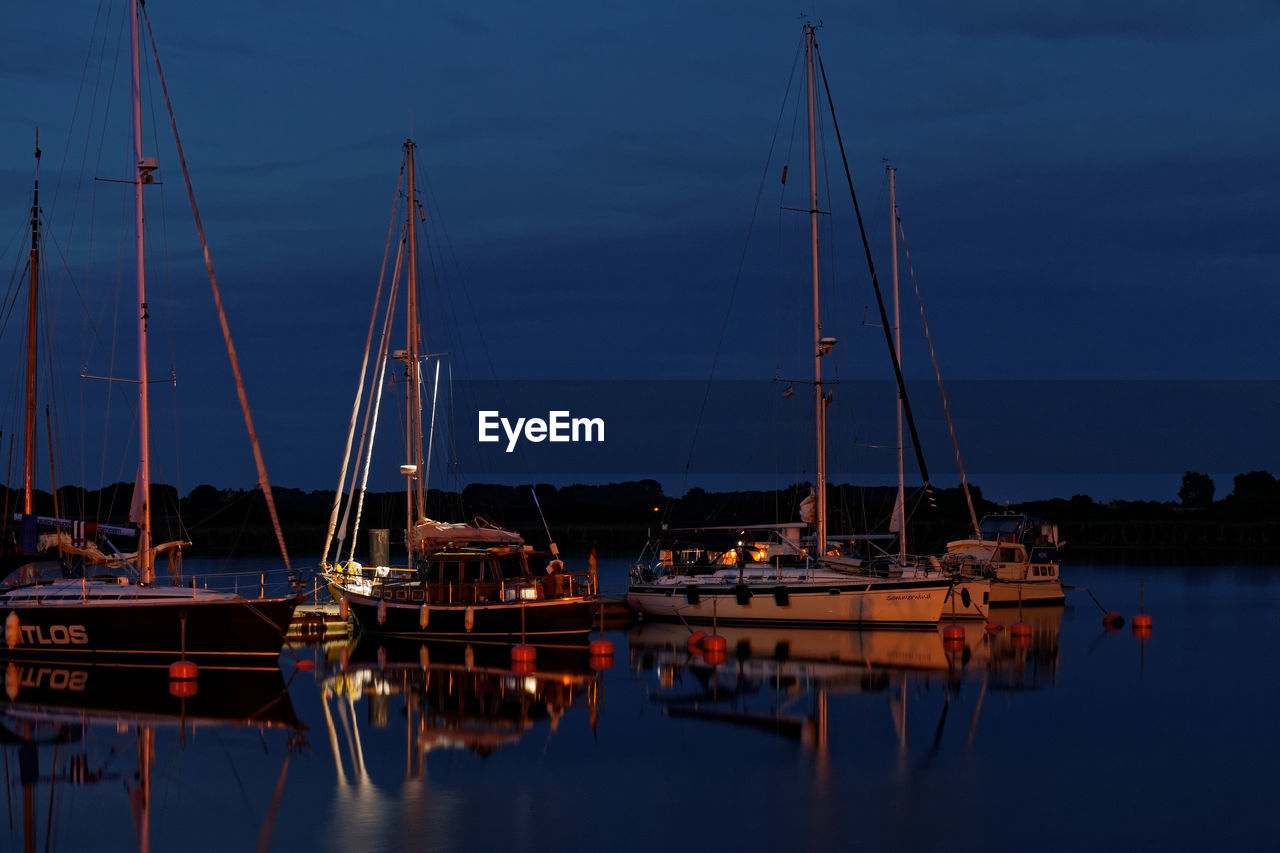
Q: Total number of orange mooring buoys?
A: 11